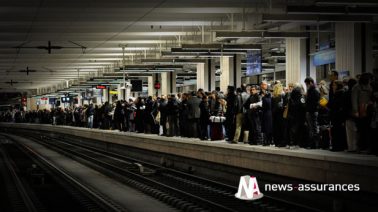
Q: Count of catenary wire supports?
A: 3